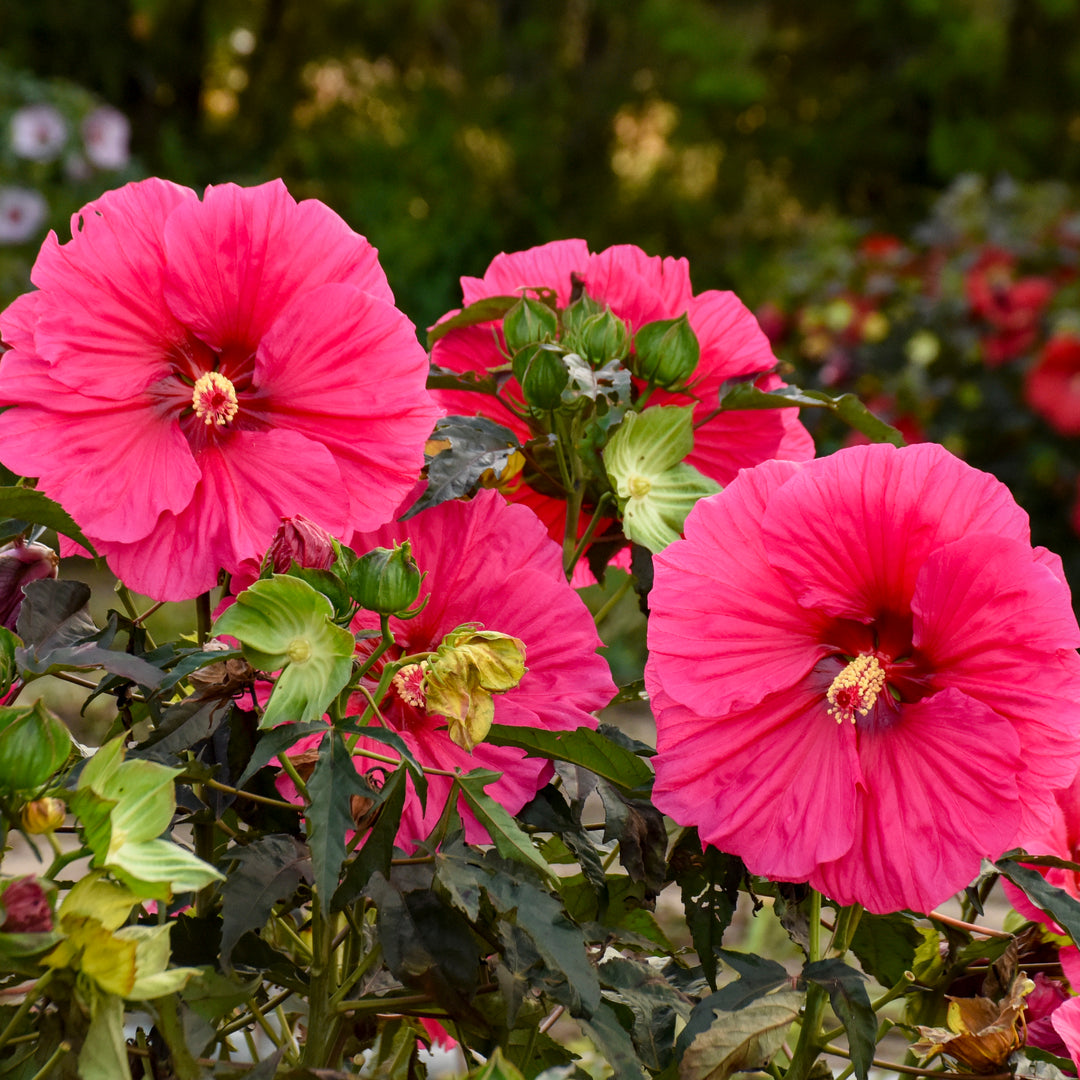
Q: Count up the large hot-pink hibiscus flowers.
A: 4